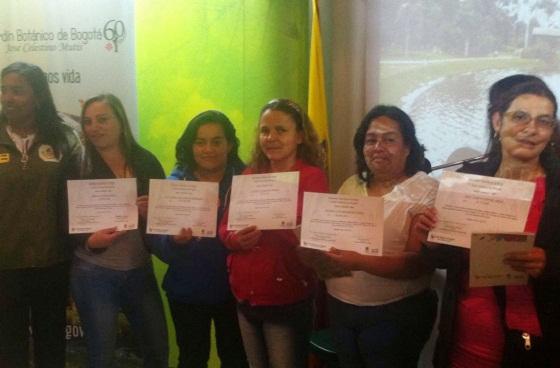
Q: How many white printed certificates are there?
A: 5